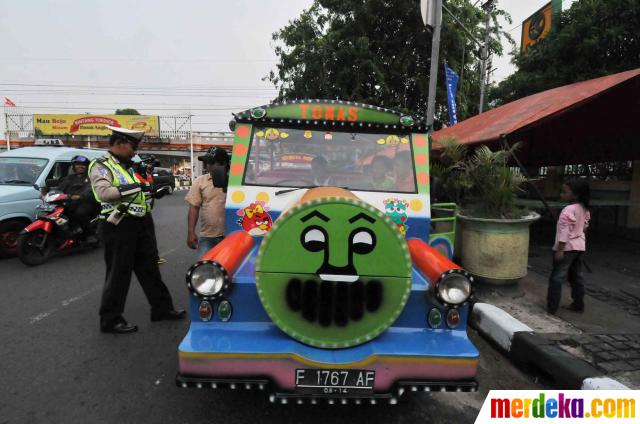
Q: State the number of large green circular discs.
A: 1